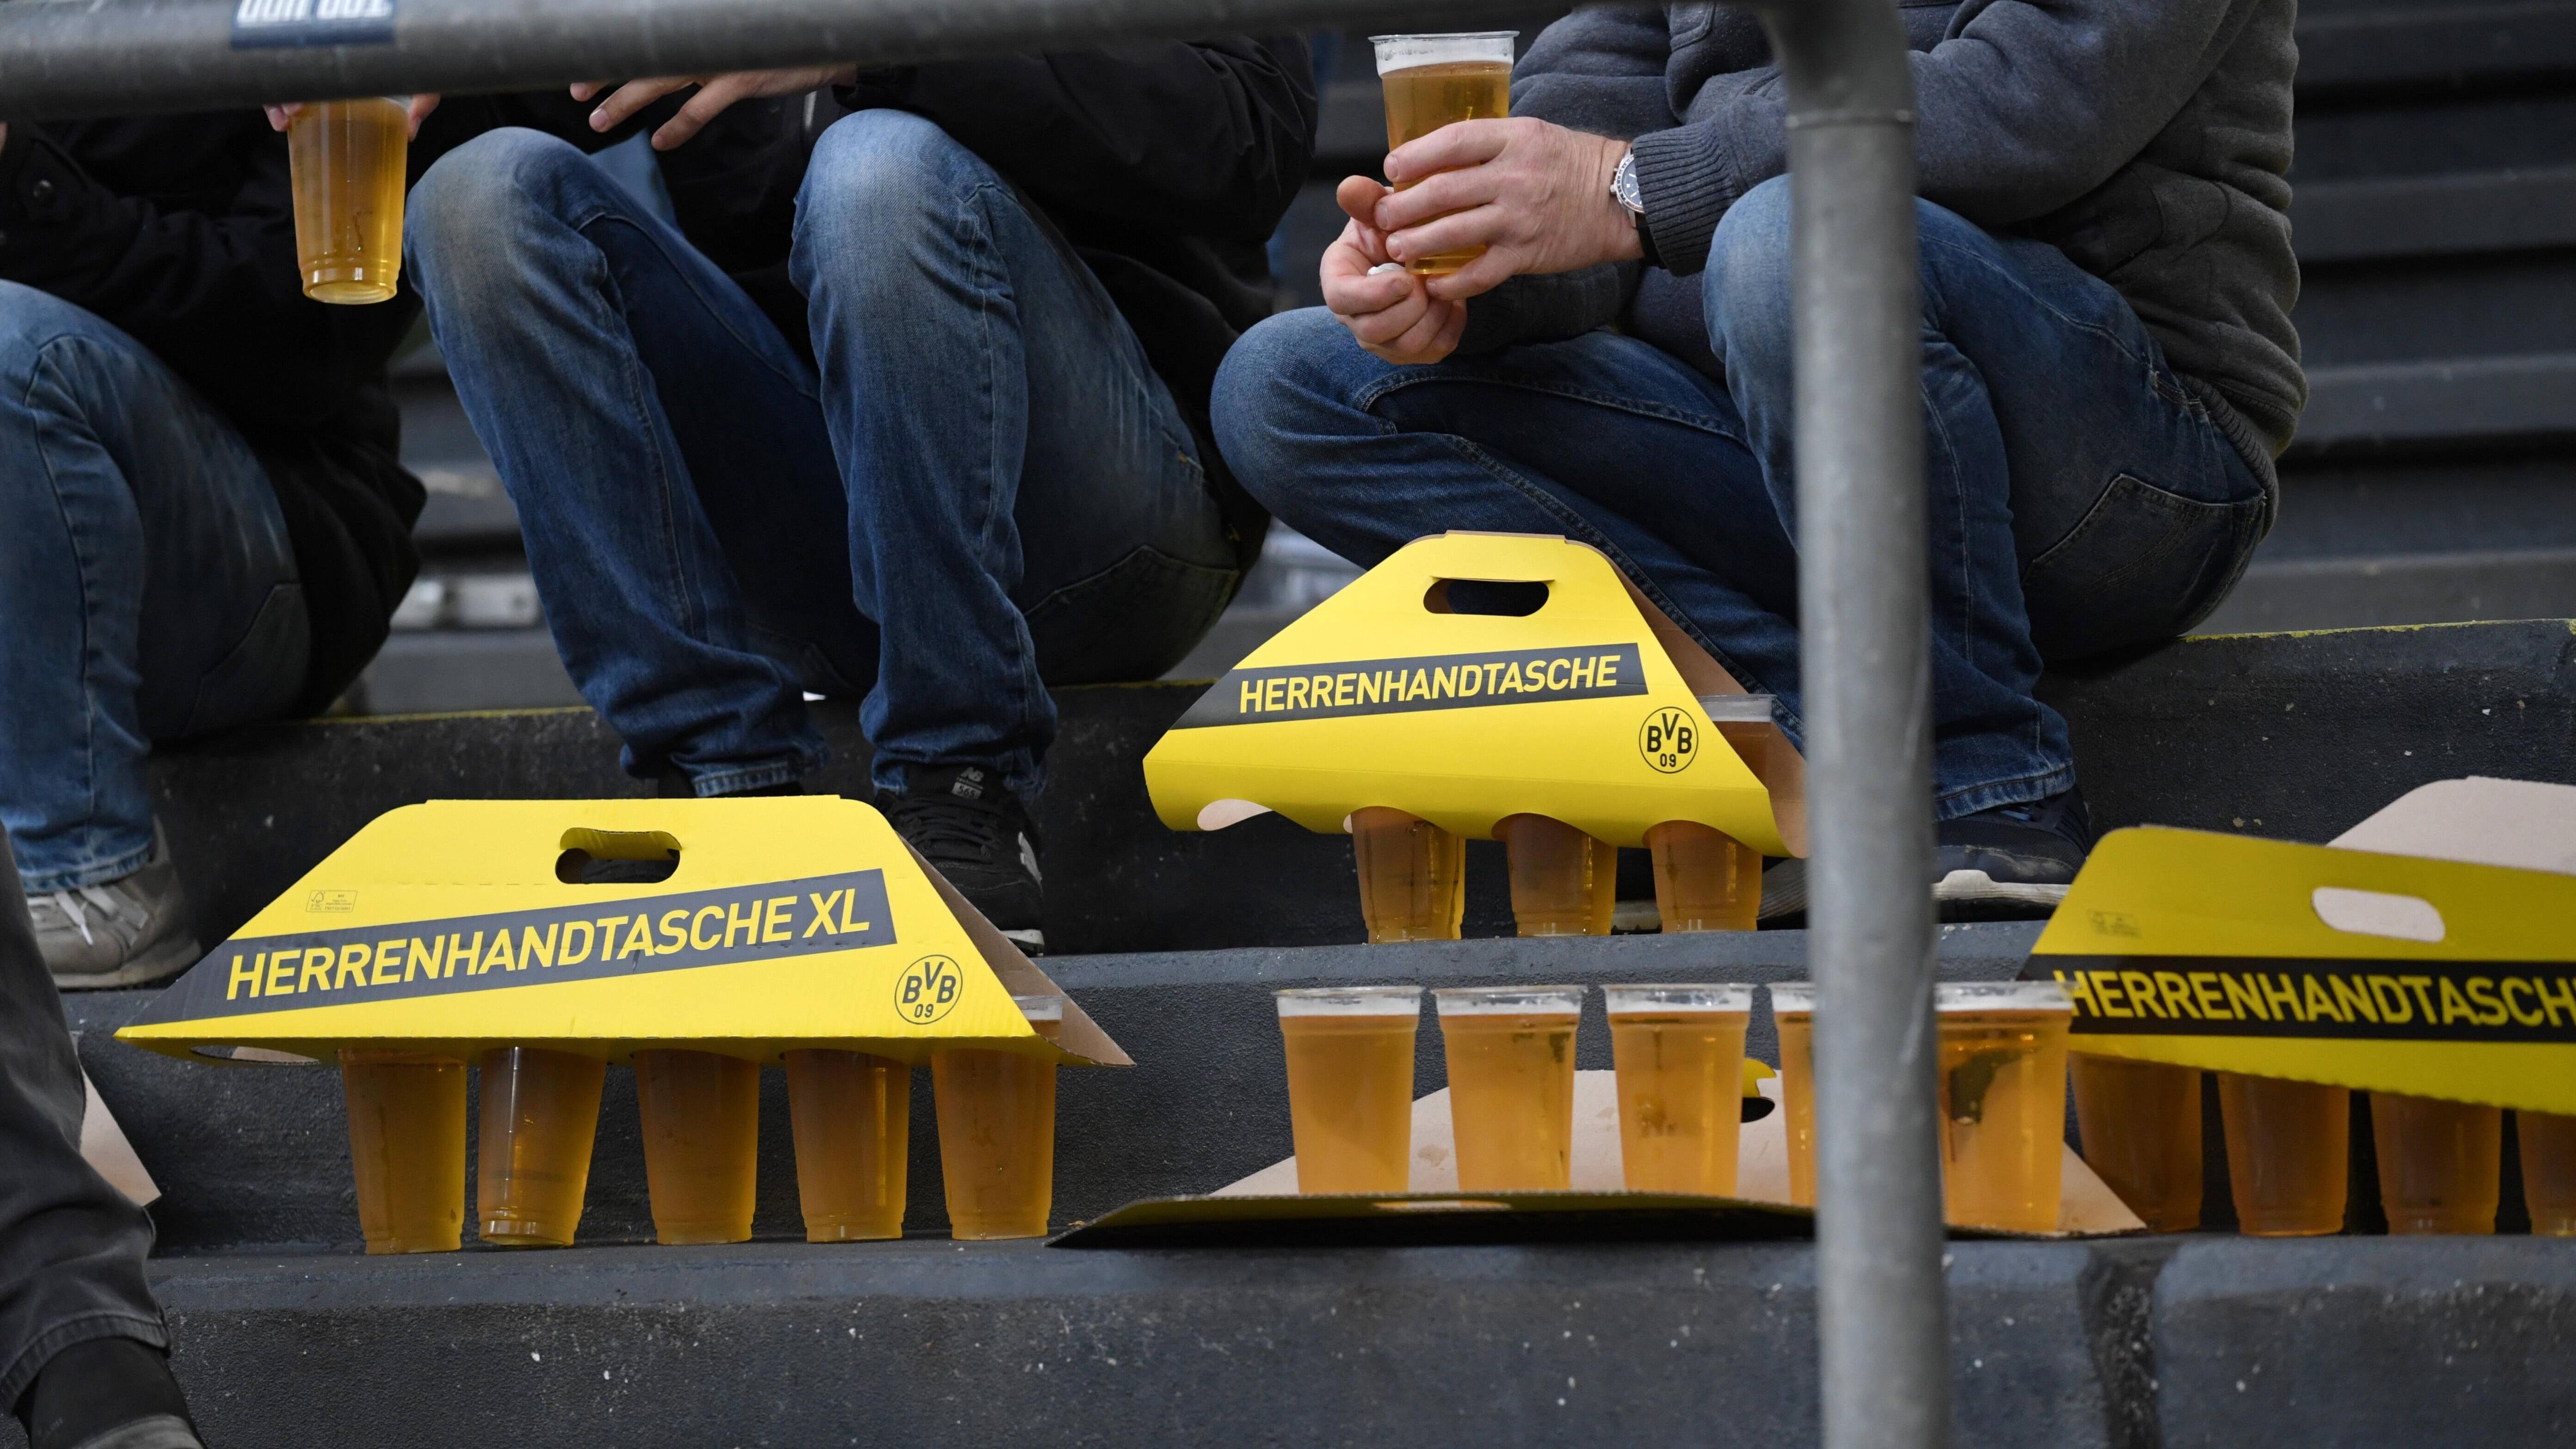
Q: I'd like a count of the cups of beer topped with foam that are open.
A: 6